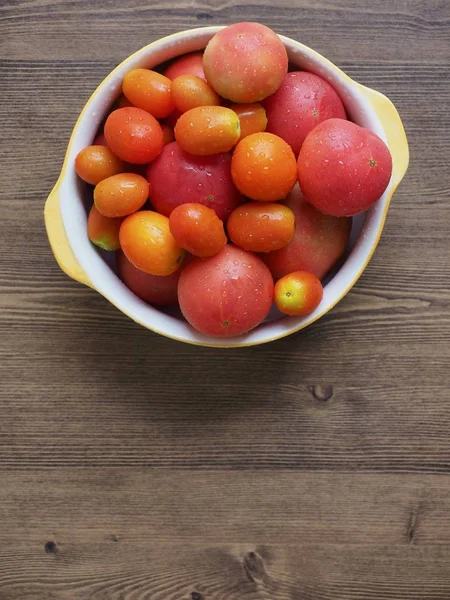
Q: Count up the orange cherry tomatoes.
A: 13